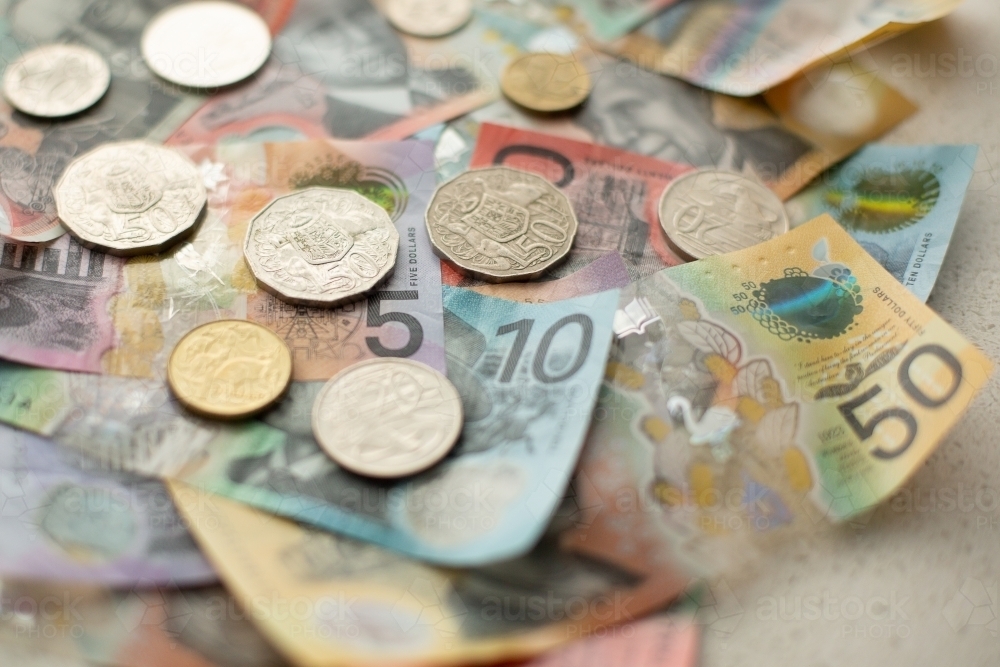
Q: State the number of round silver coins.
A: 5